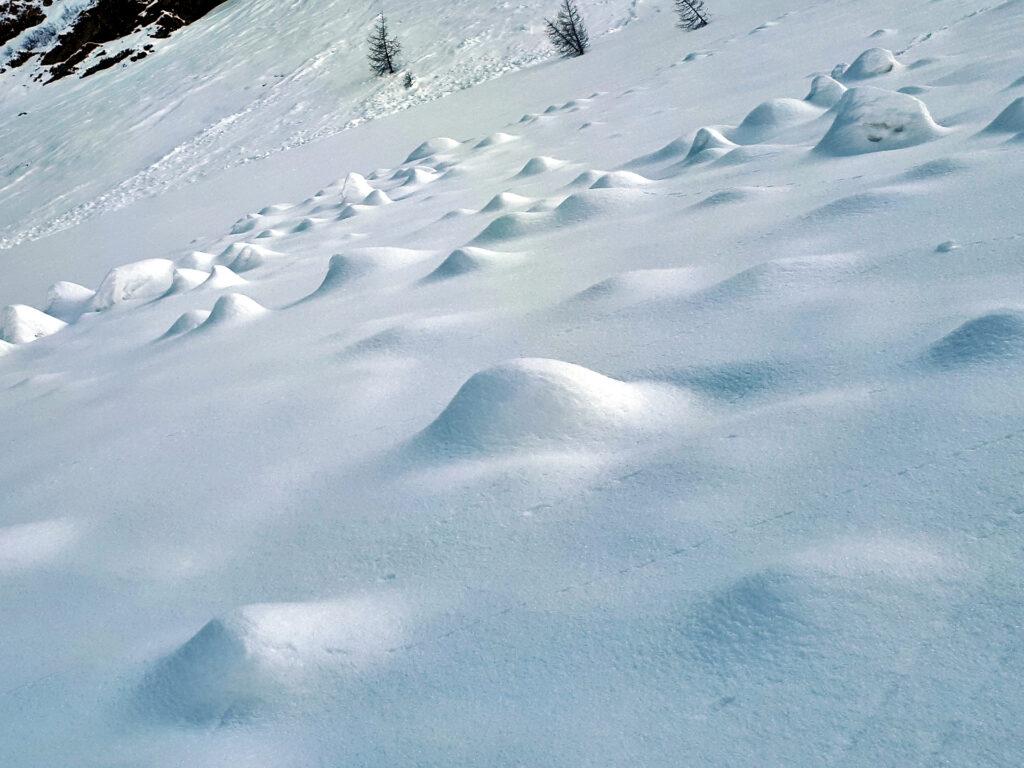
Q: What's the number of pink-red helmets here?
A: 0